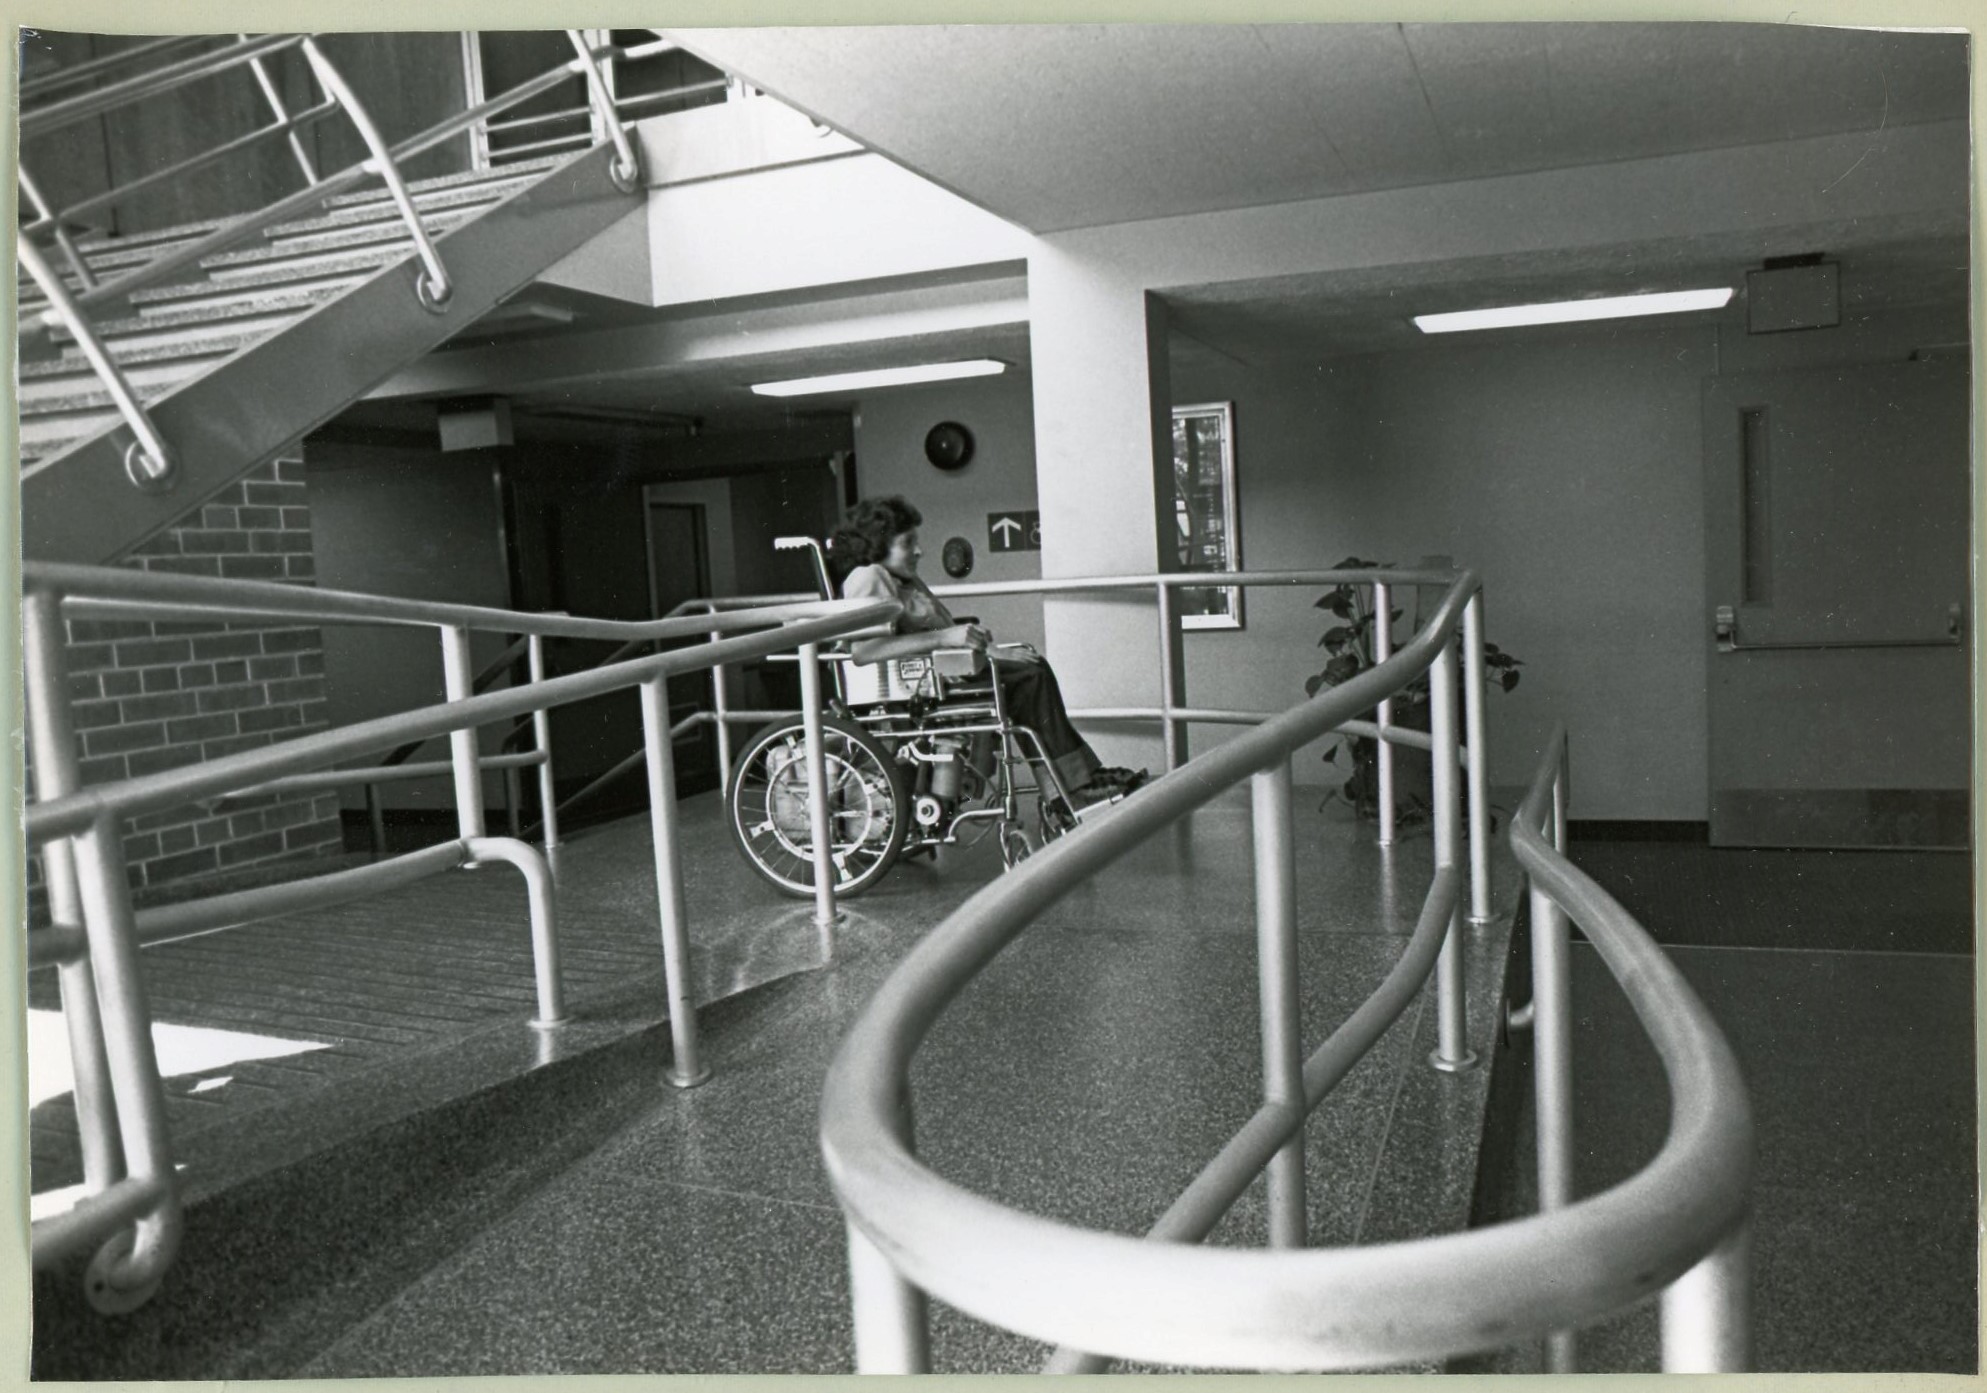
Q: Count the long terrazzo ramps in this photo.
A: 2